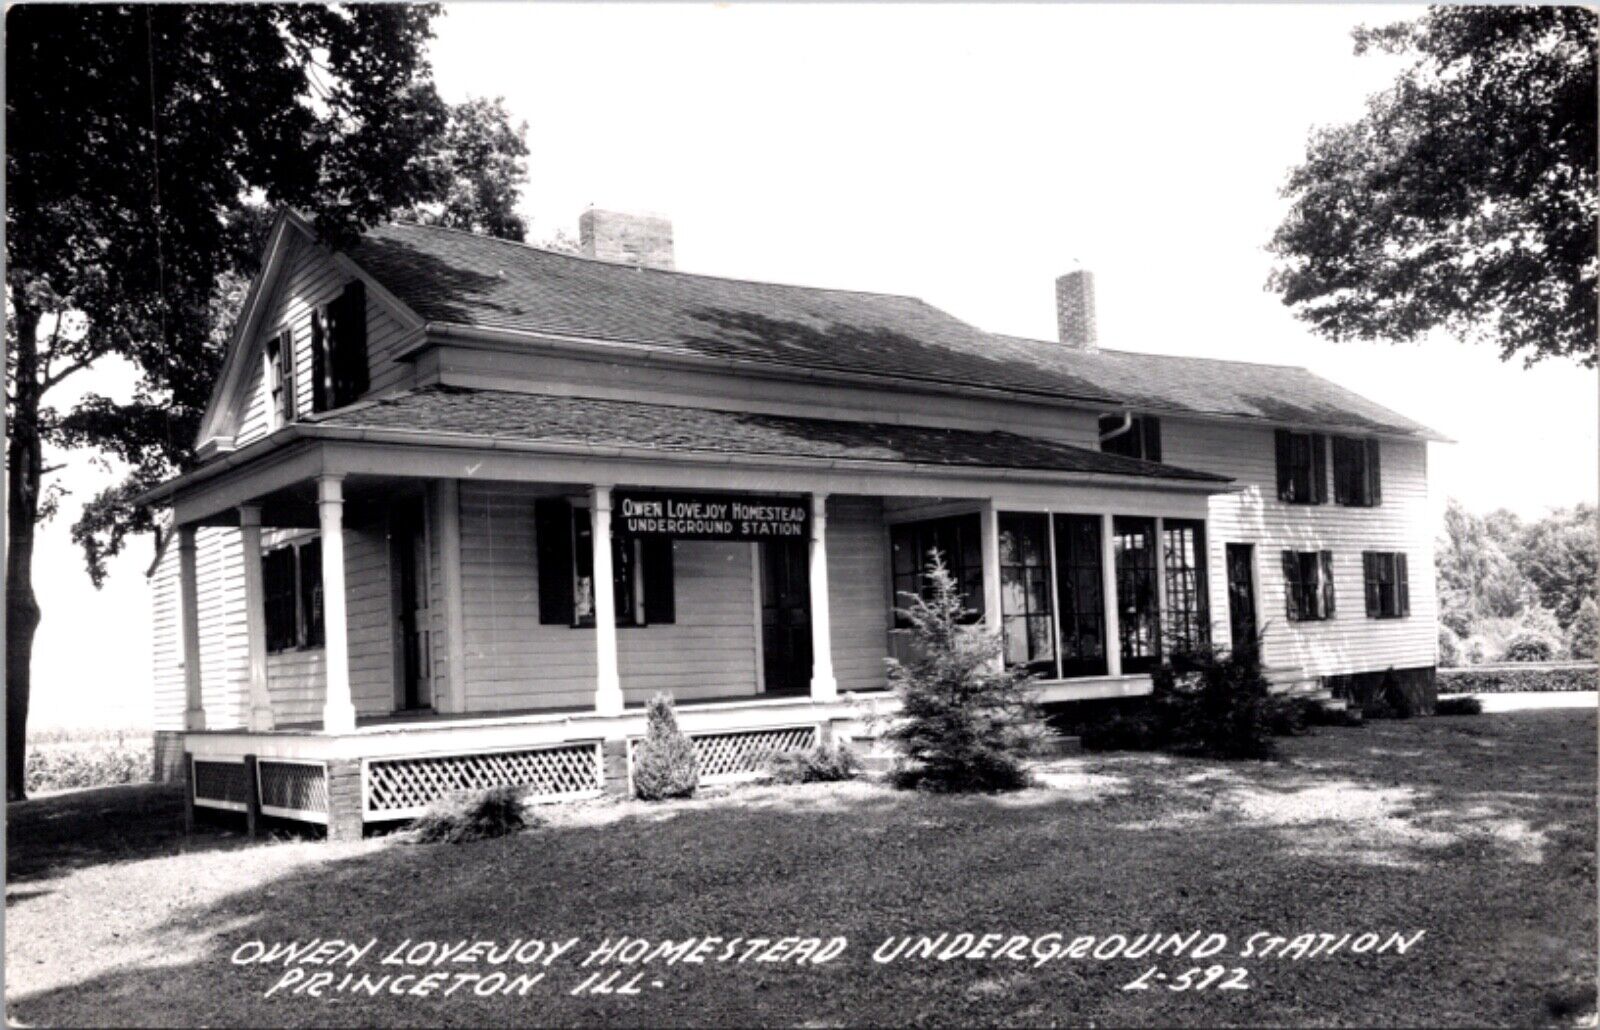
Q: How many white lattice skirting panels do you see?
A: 4